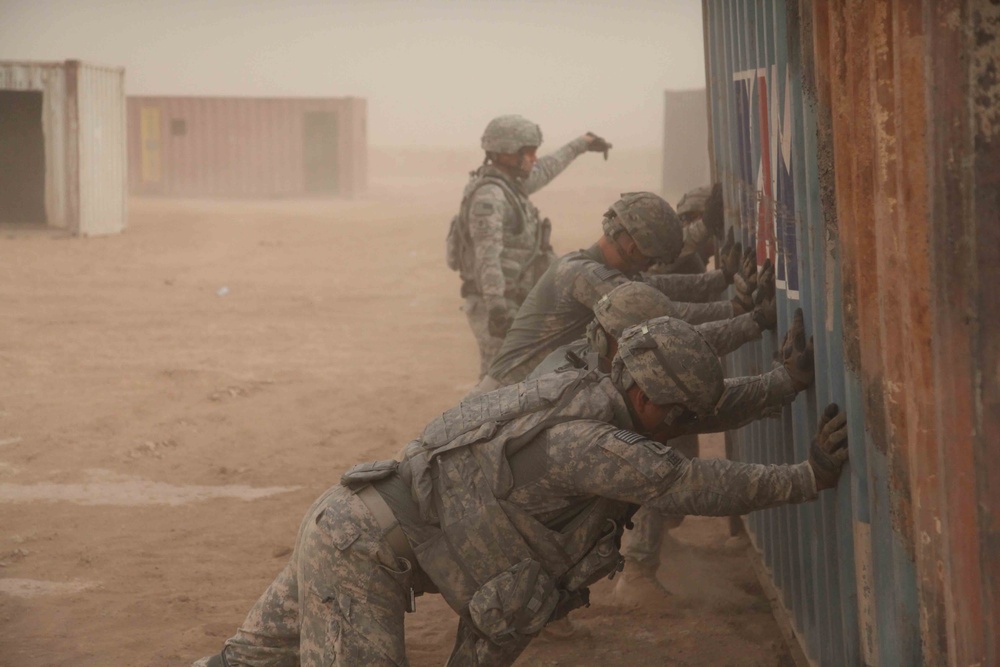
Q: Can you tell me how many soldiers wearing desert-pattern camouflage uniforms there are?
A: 5